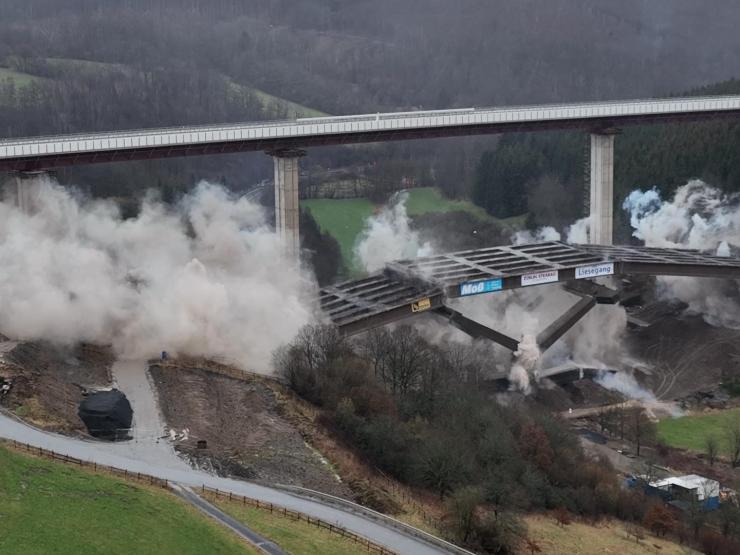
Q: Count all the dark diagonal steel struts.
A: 2